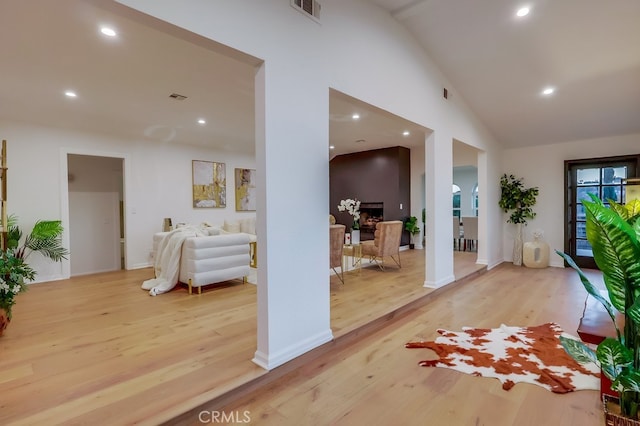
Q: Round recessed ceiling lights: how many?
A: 8